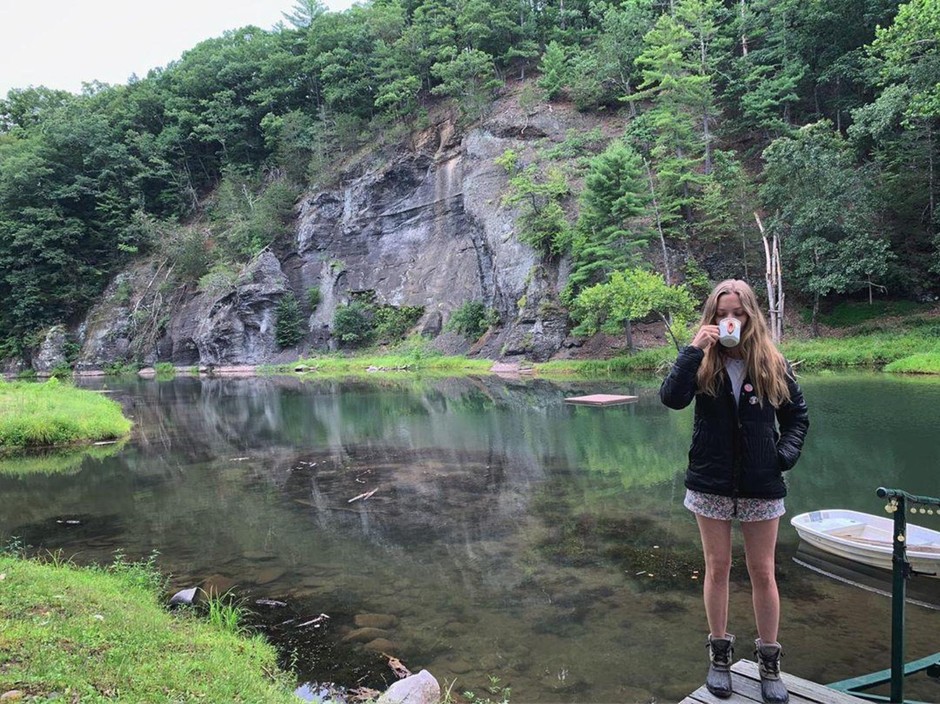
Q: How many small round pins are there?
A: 2